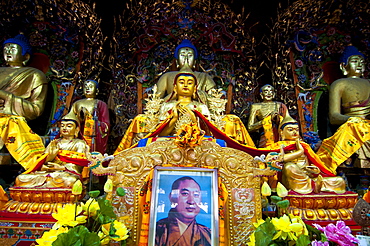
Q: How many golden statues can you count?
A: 8